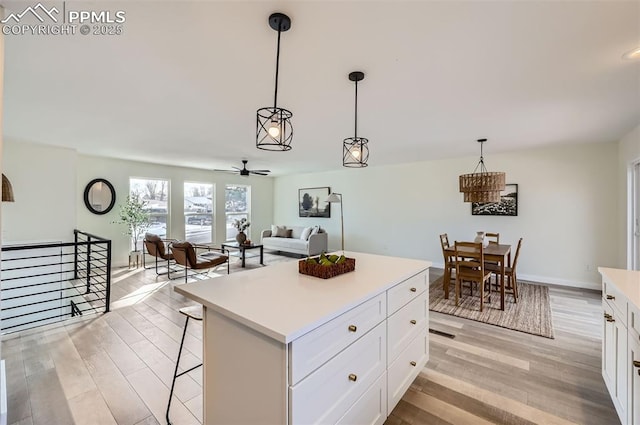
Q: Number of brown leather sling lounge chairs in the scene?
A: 2